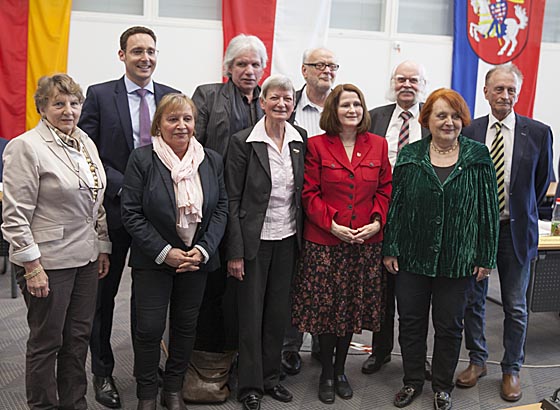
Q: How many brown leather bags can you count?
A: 1